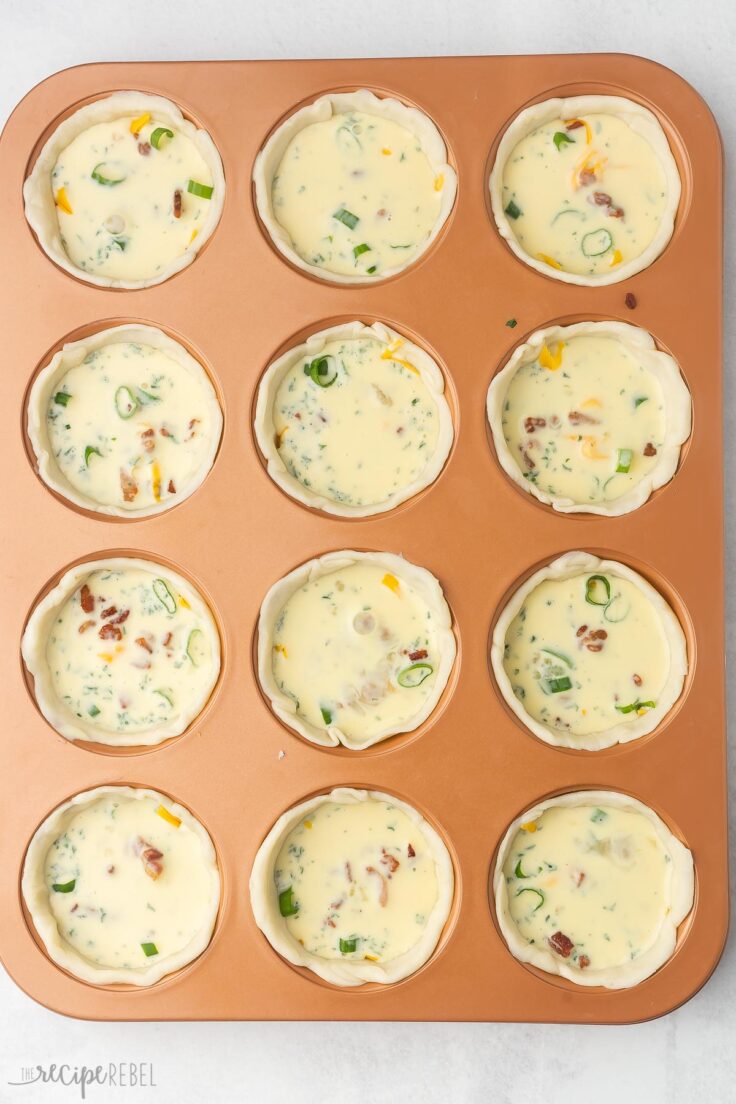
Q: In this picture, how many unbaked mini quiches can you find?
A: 12